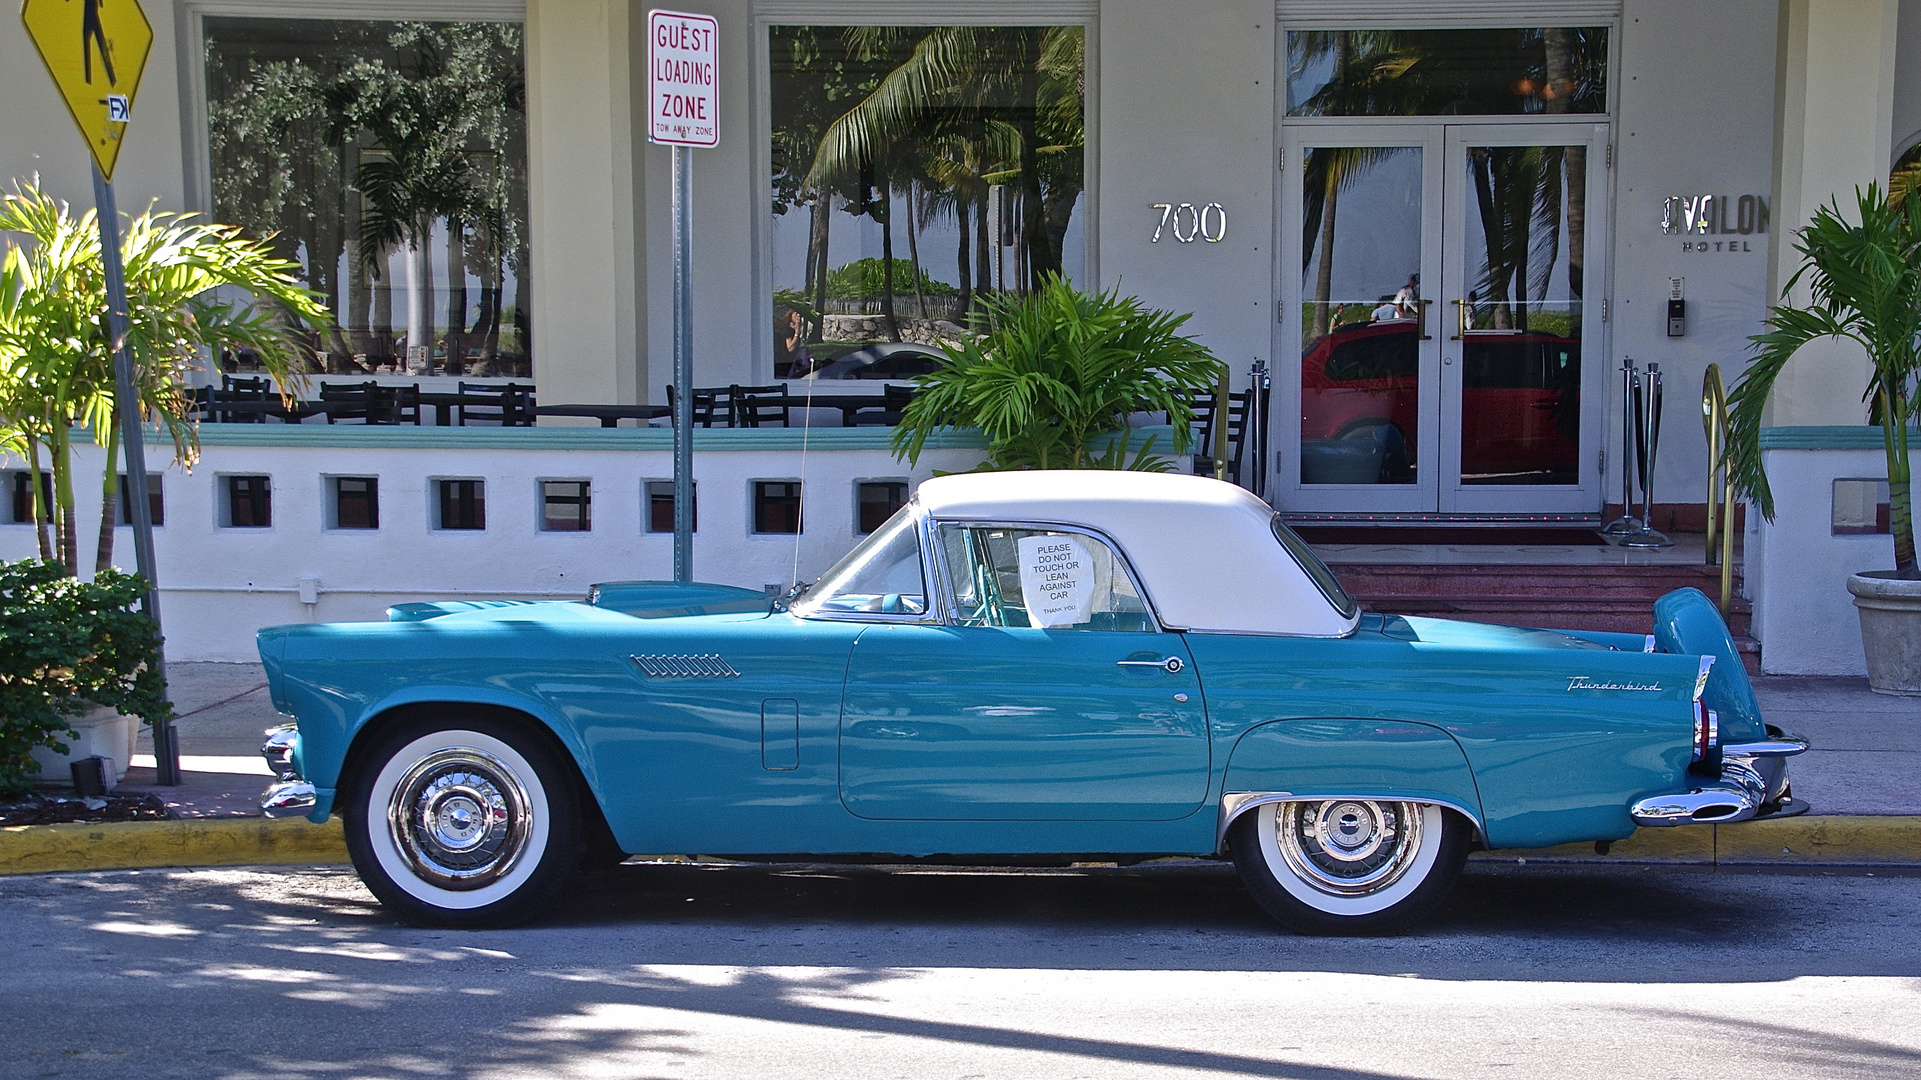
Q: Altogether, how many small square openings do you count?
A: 10